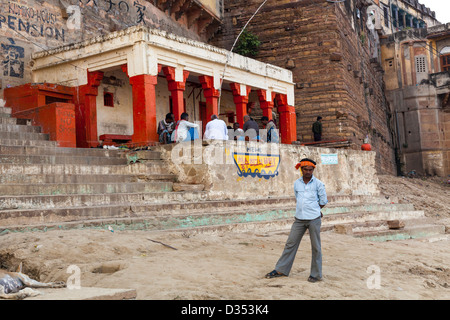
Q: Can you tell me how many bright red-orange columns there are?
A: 7